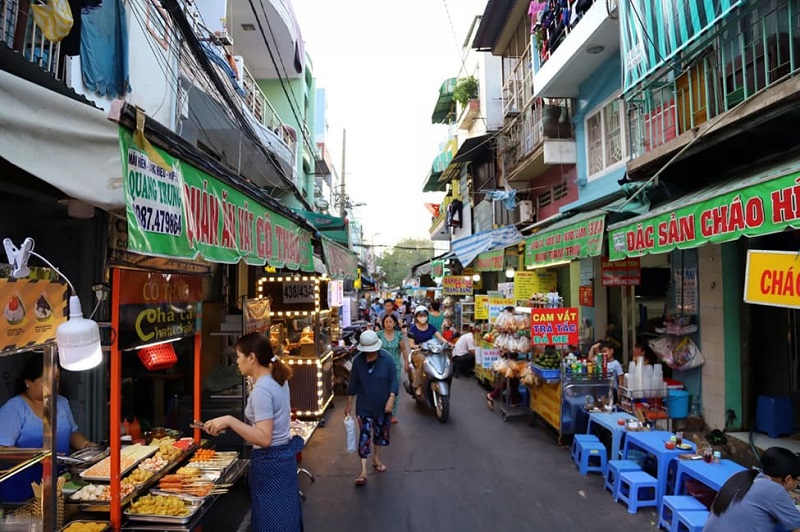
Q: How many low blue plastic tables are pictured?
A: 3